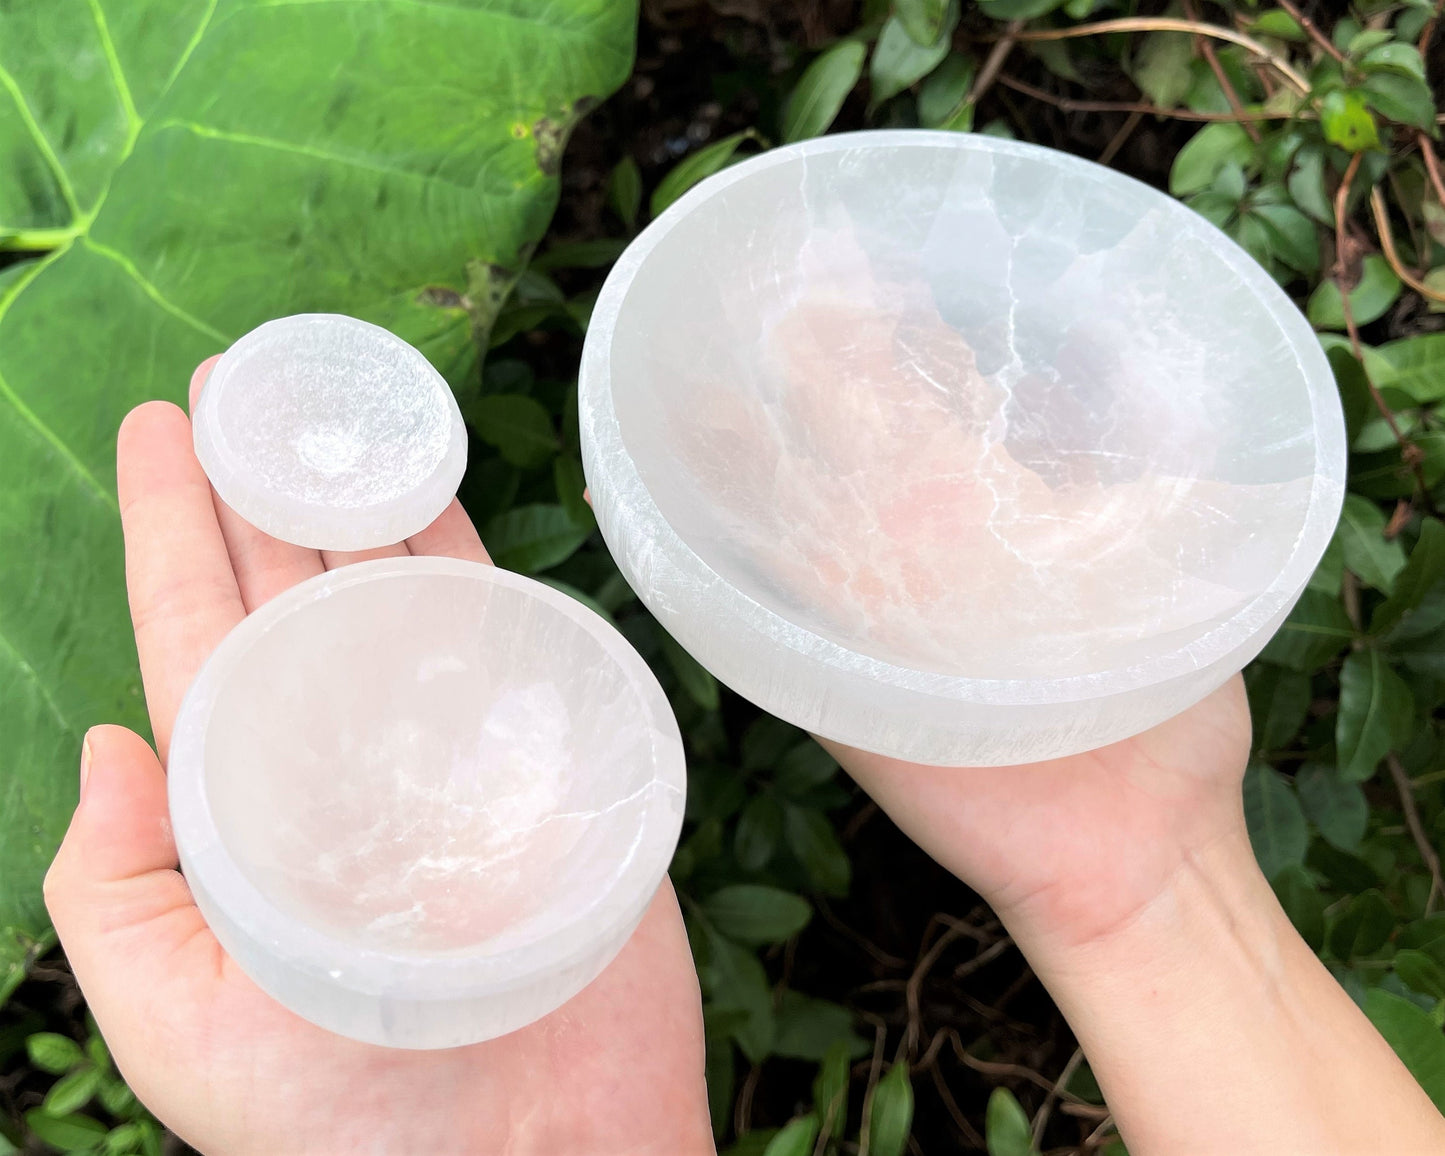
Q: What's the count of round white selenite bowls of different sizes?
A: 3